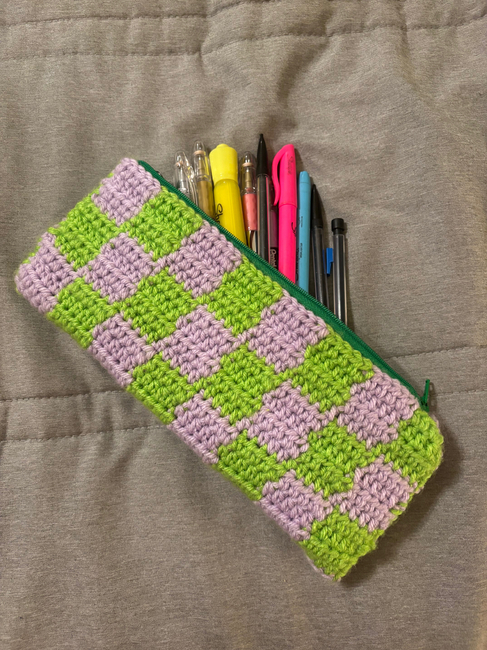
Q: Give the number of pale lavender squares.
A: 12